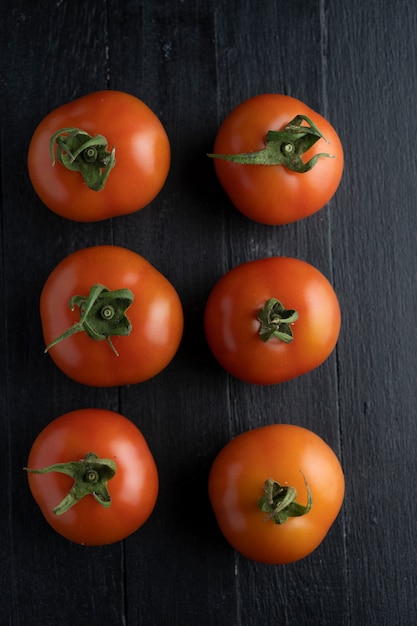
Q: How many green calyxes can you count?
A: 6